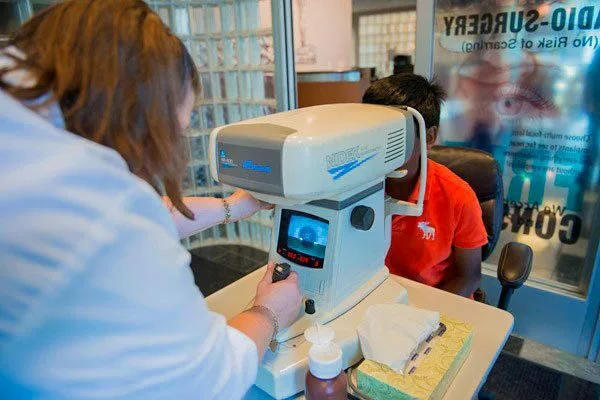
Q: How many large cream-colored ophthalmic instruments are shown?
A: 1